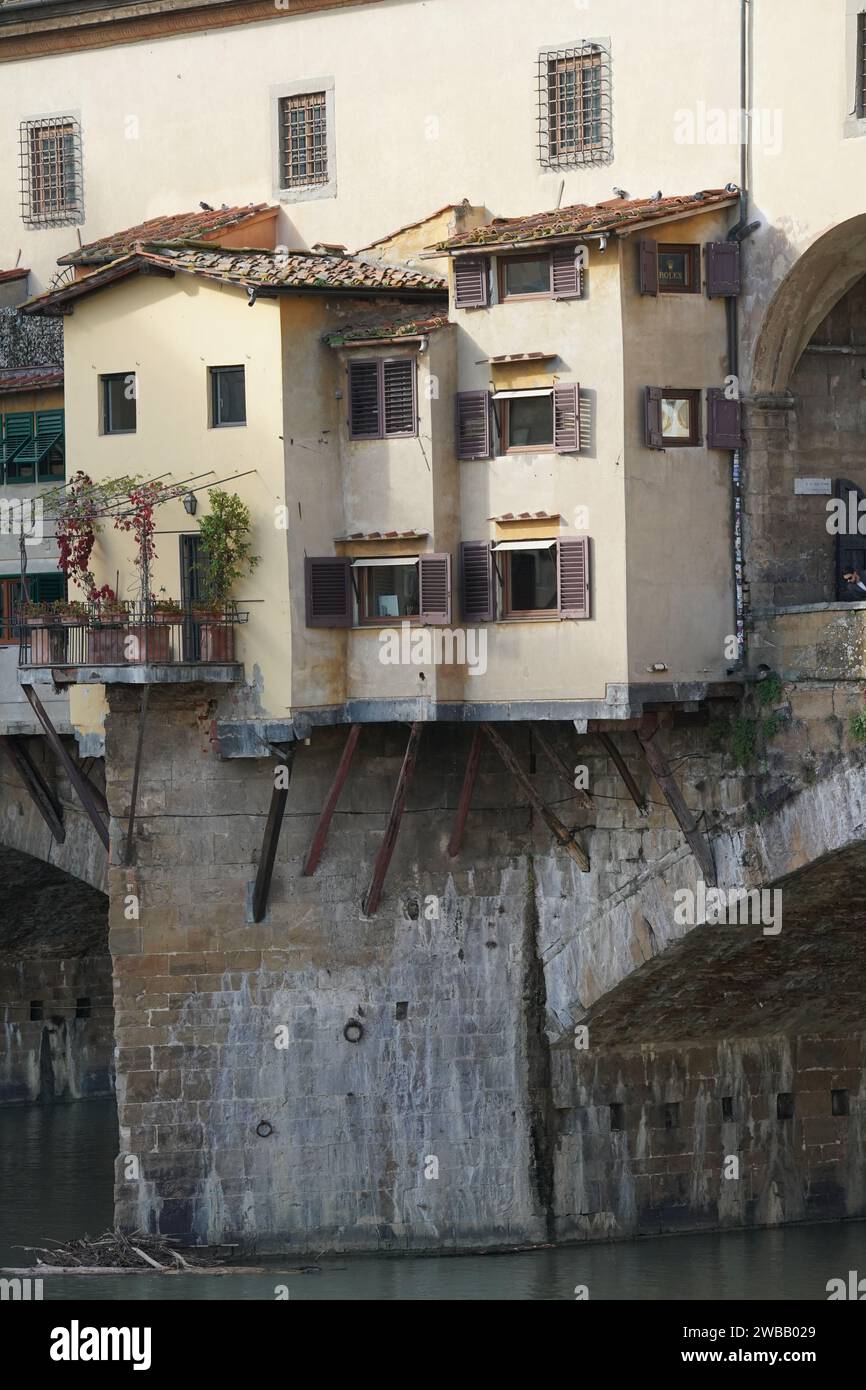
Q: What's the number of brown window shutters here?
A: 14